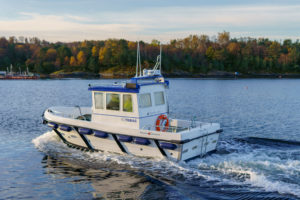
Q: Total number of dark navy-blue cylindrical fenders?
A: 7